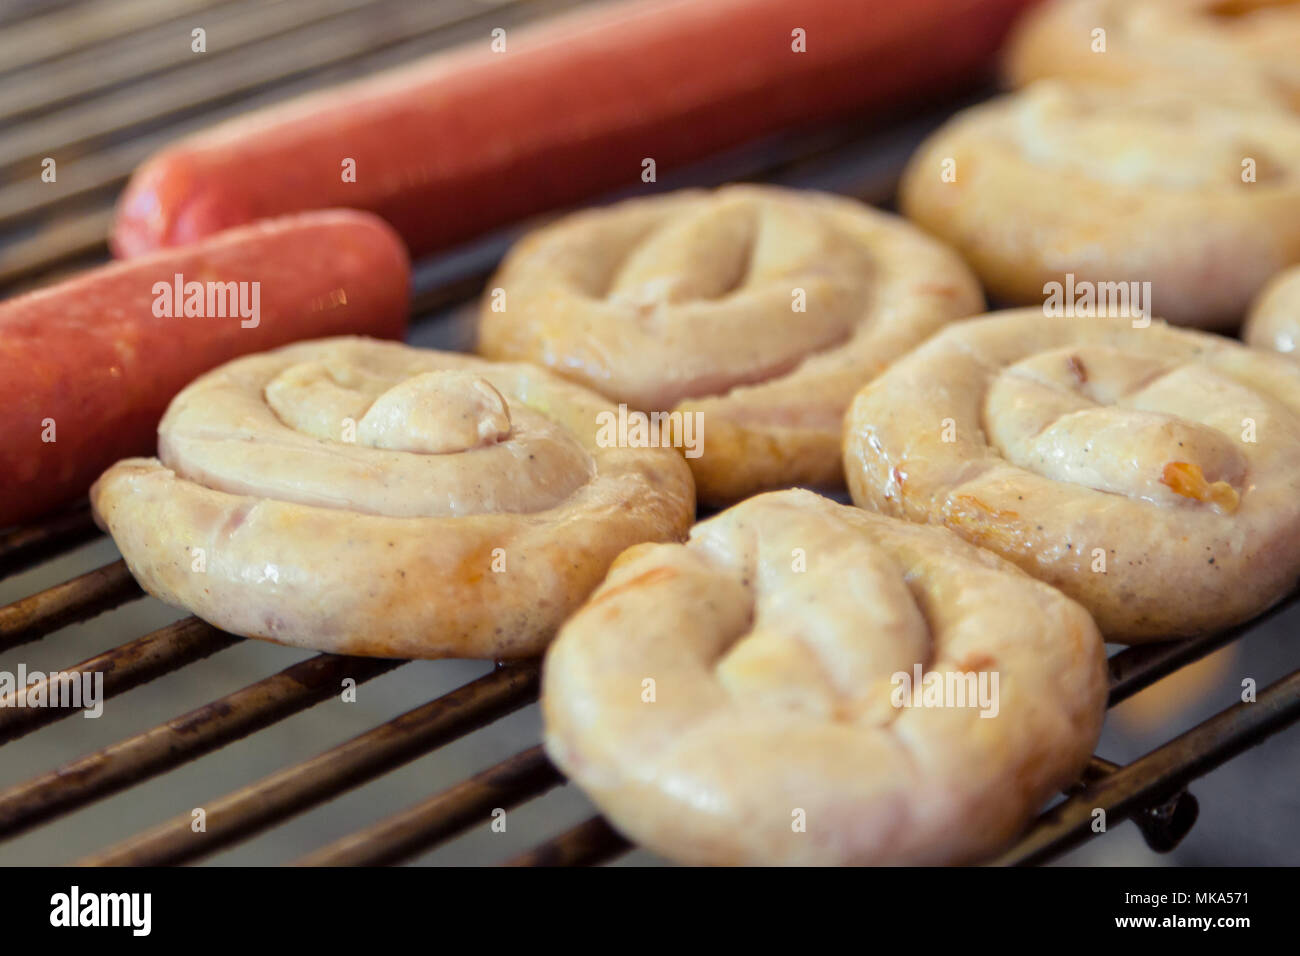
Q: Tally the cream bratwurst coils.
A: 7